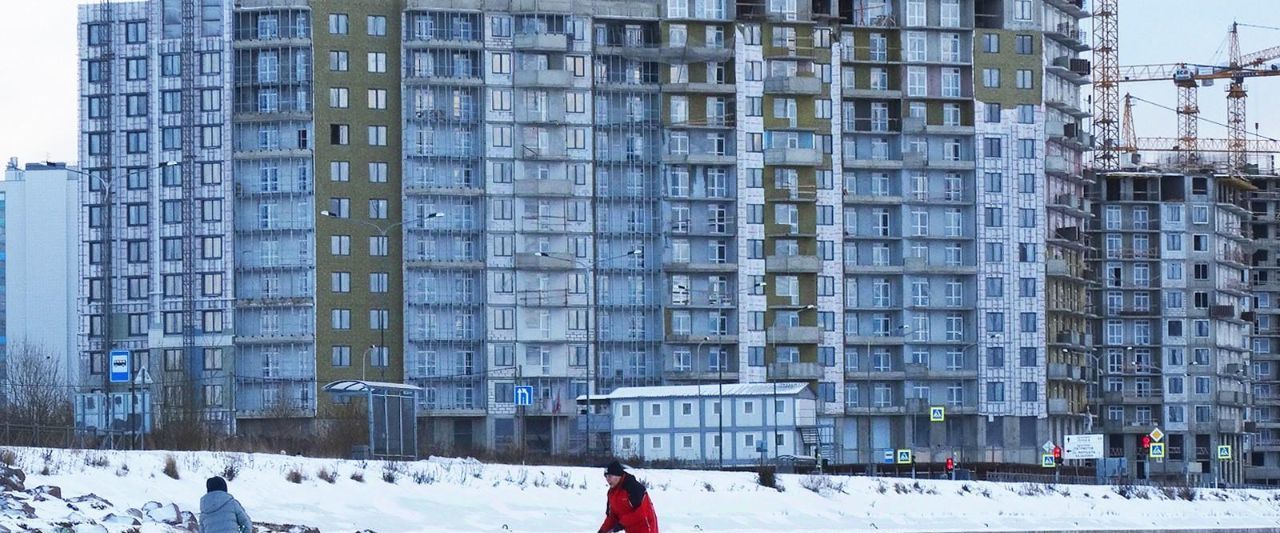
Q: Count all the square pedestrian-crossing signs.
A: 5